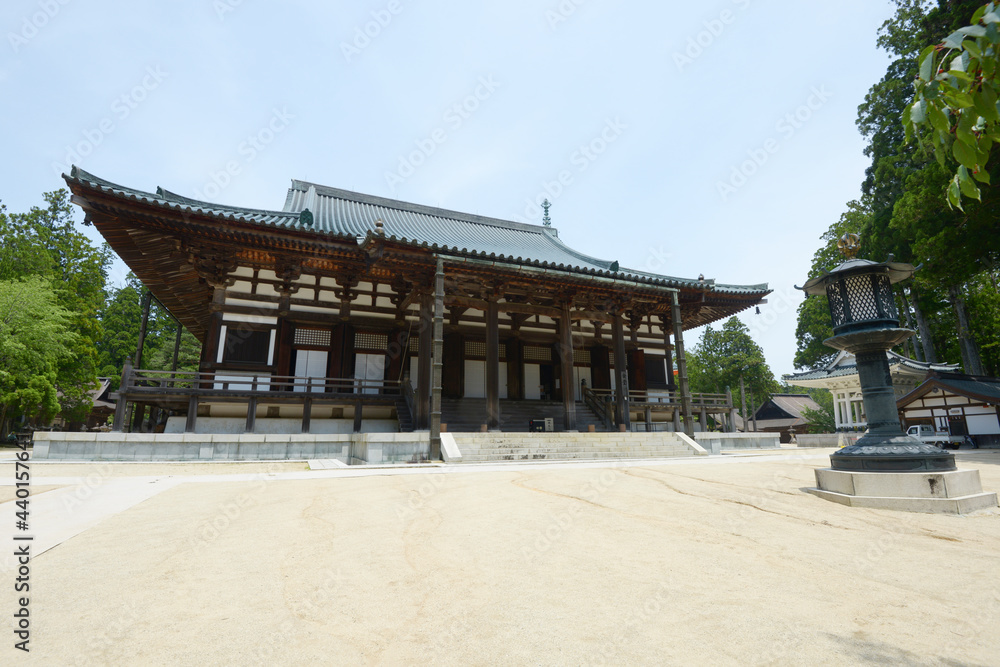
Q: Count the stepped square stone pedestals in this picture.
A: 1